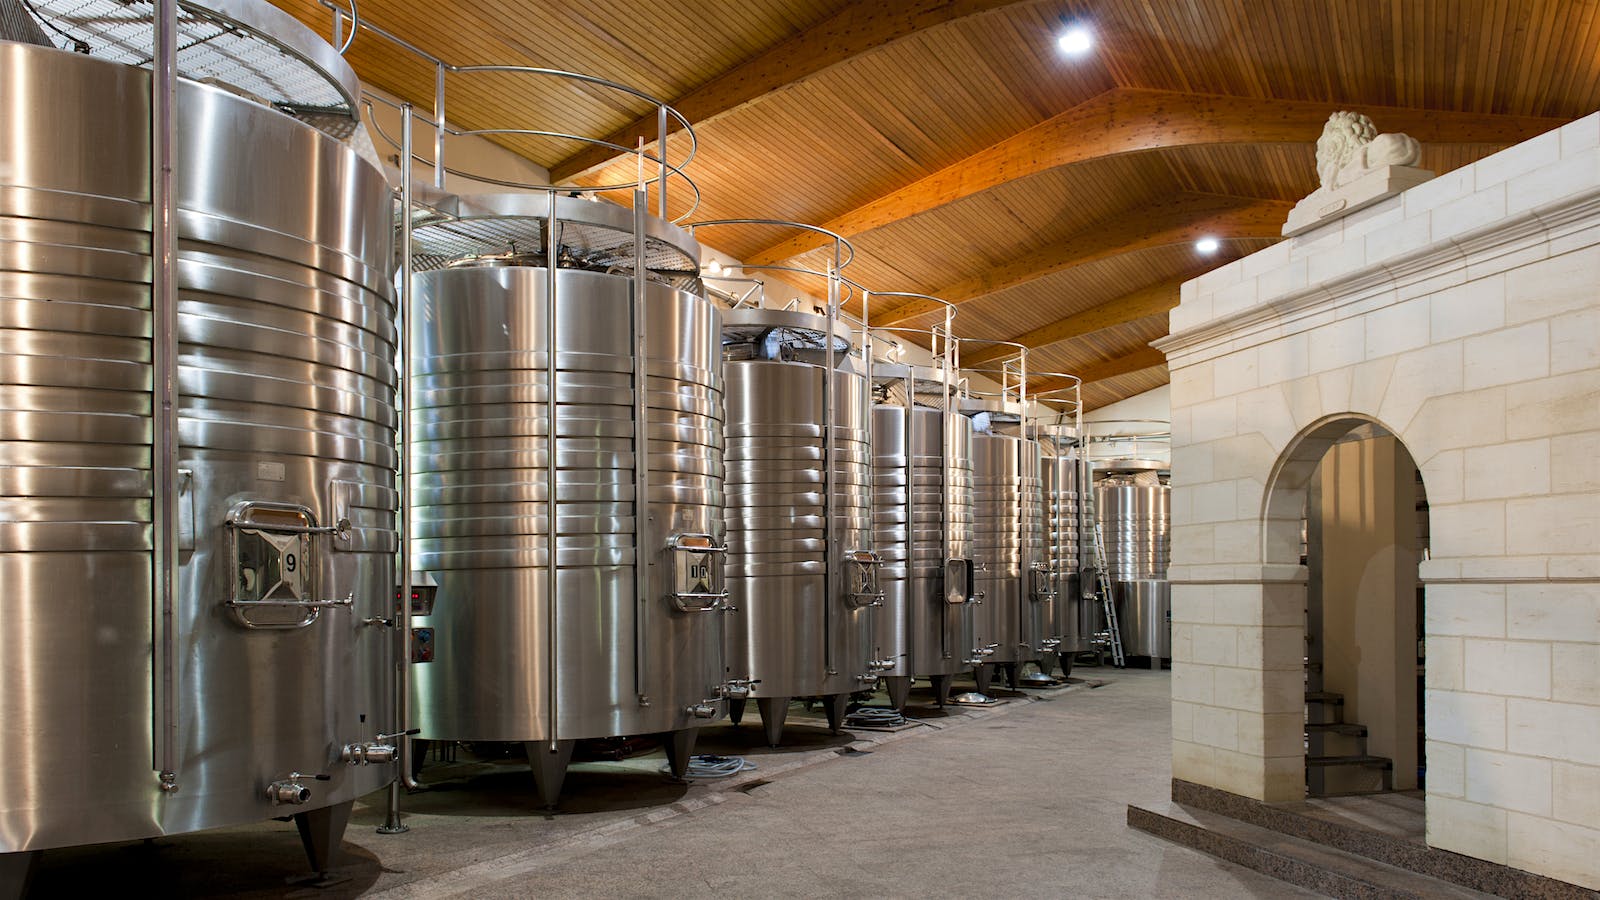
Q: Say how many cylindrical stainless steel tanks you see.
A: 7